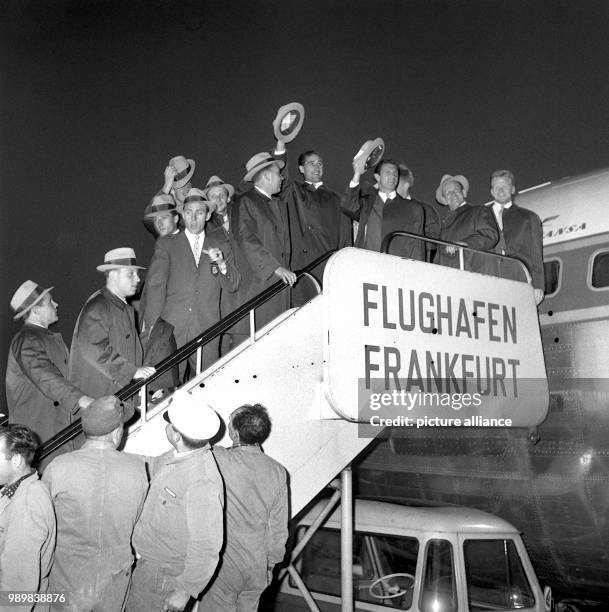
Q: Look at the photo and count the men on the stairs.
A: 12